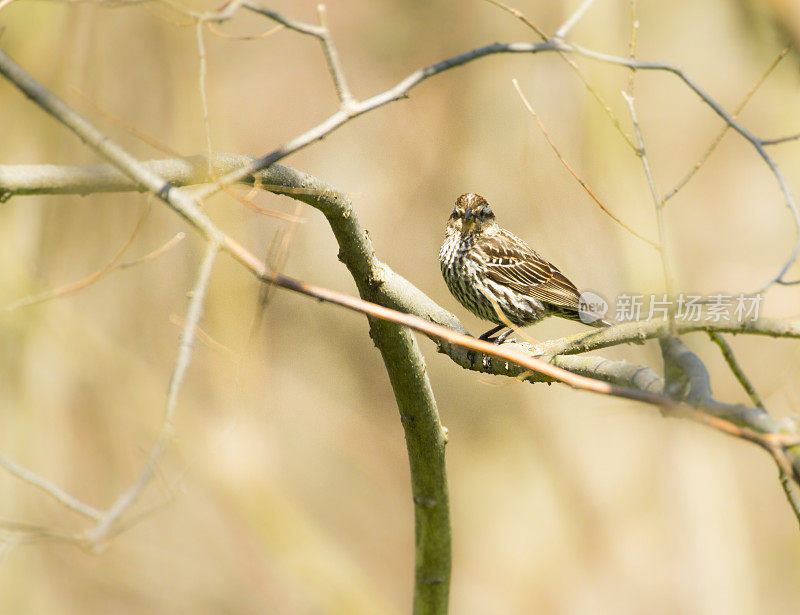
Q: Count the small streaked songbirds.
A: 1